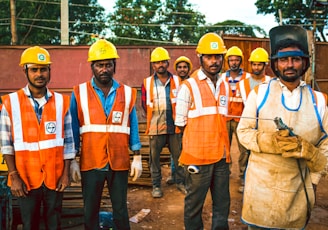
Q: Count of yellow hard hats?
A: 7